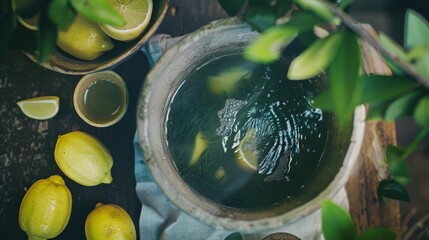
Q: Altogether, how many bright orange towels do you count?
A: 0